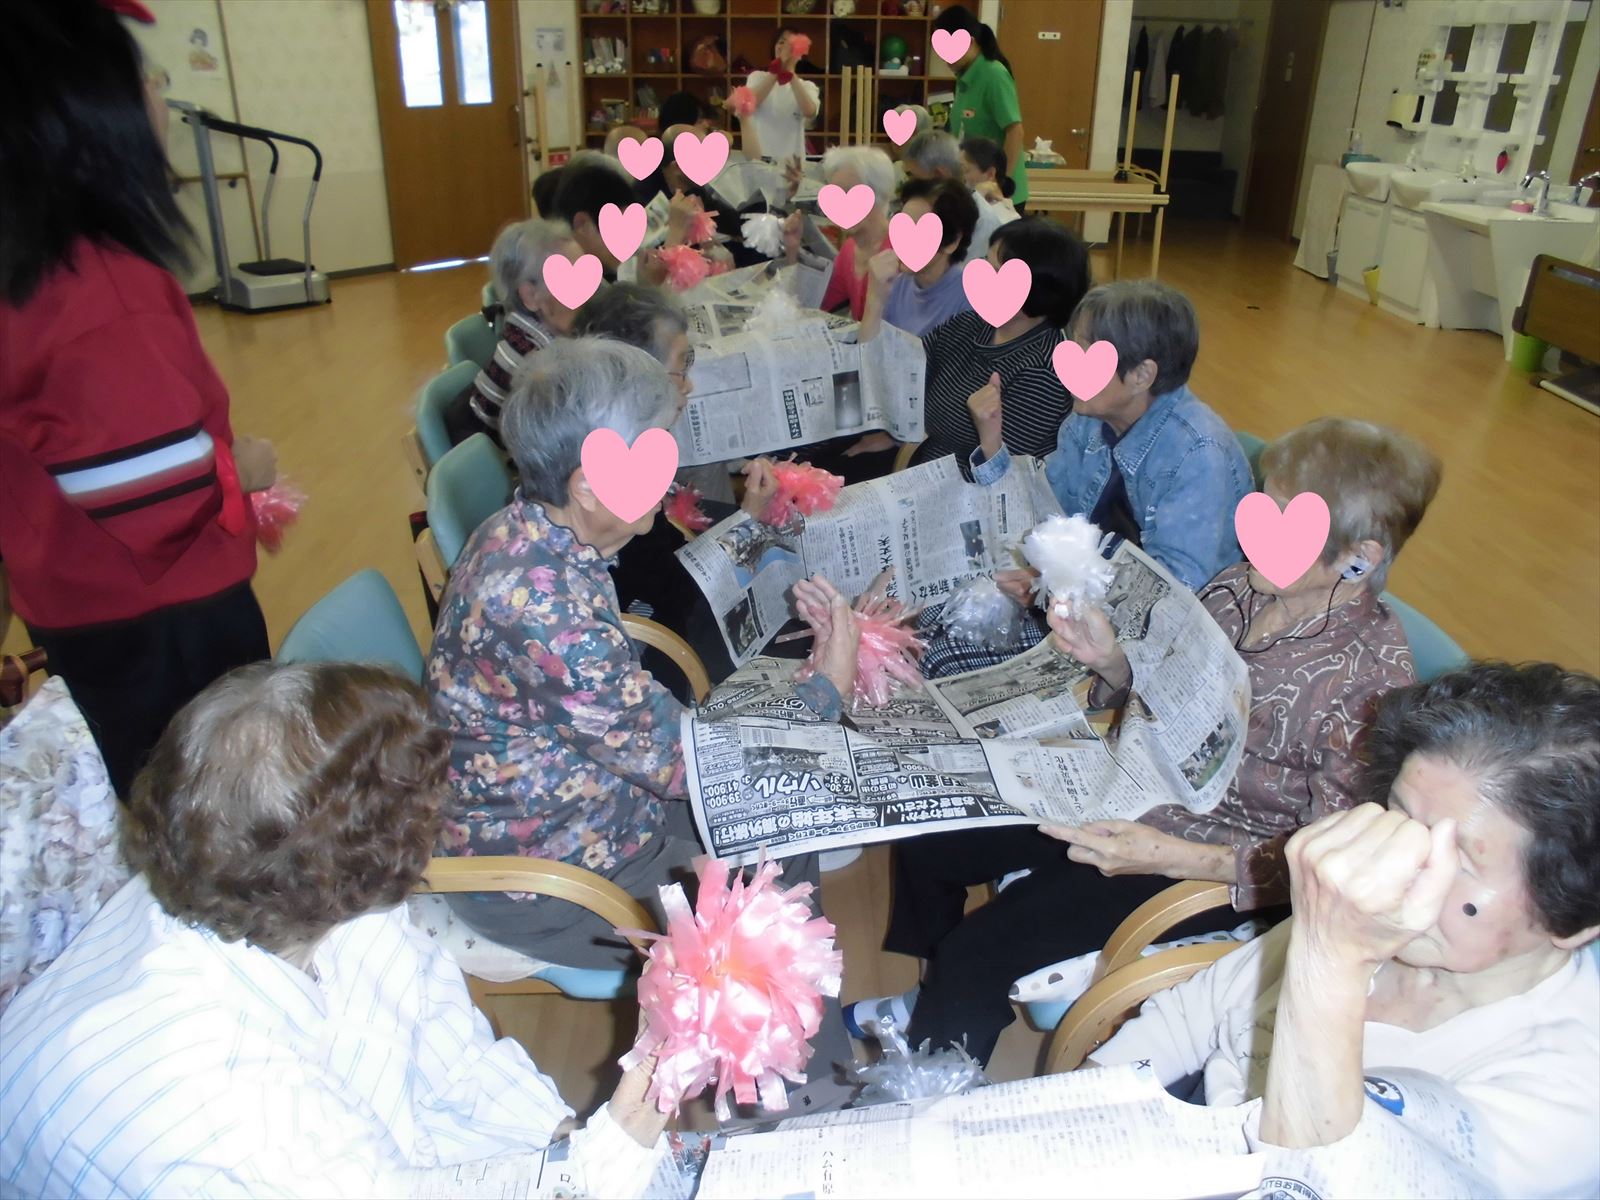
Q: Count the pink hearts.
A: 12